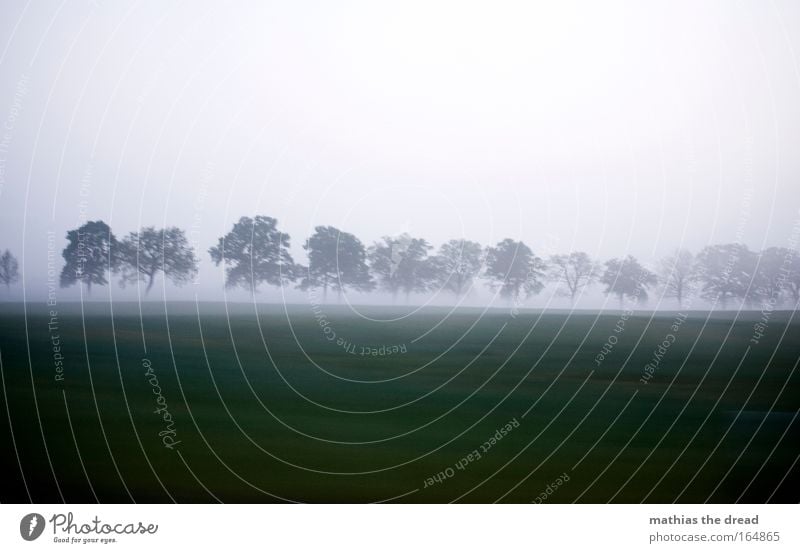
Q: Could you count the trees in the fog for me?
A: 13